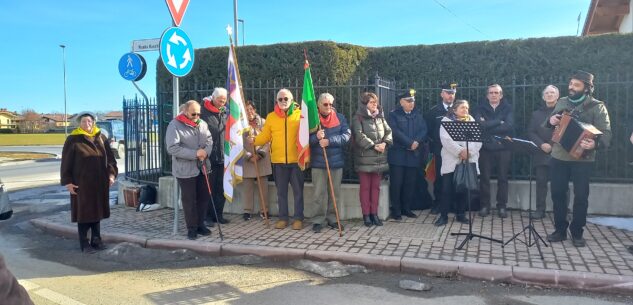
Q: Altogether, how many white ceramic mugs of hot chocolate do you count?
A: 0